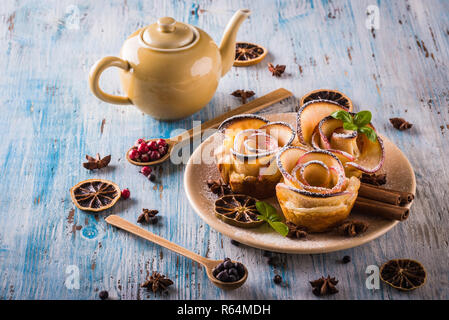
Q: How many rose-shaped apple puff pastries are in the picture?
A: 3